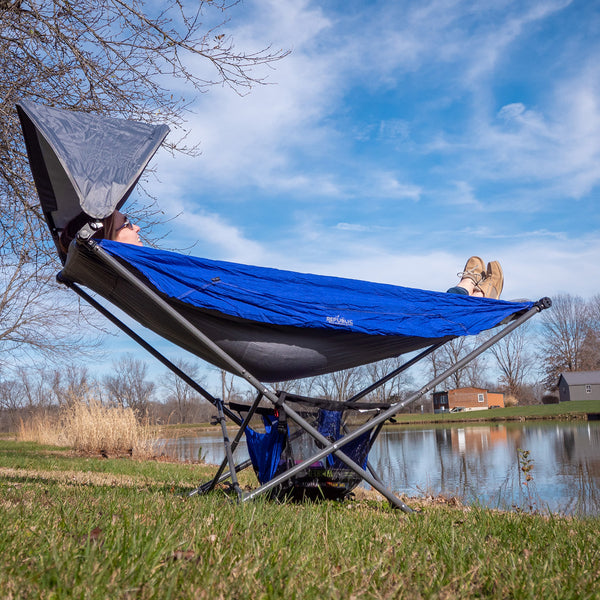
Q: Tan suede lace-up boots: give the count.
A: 2